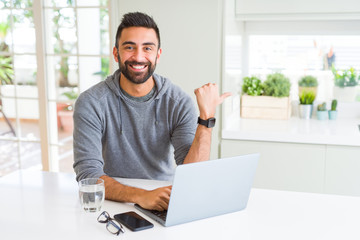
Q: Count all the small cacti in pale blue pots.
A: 2